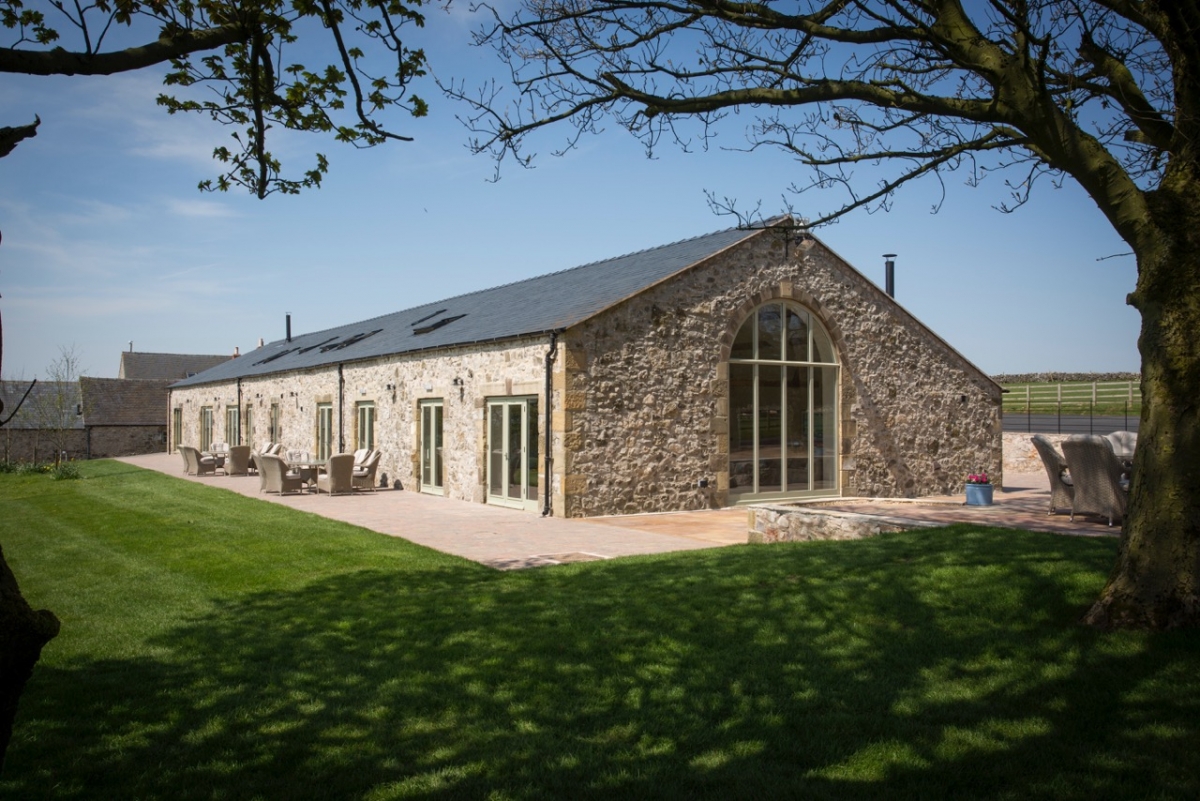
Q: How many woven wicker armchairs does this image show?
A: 15